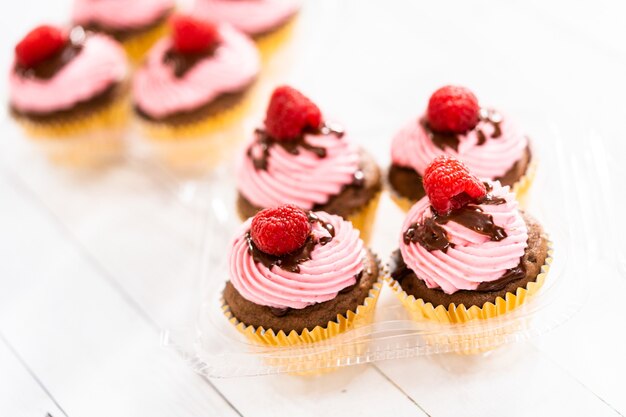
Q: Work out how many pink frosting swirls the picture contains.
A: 8